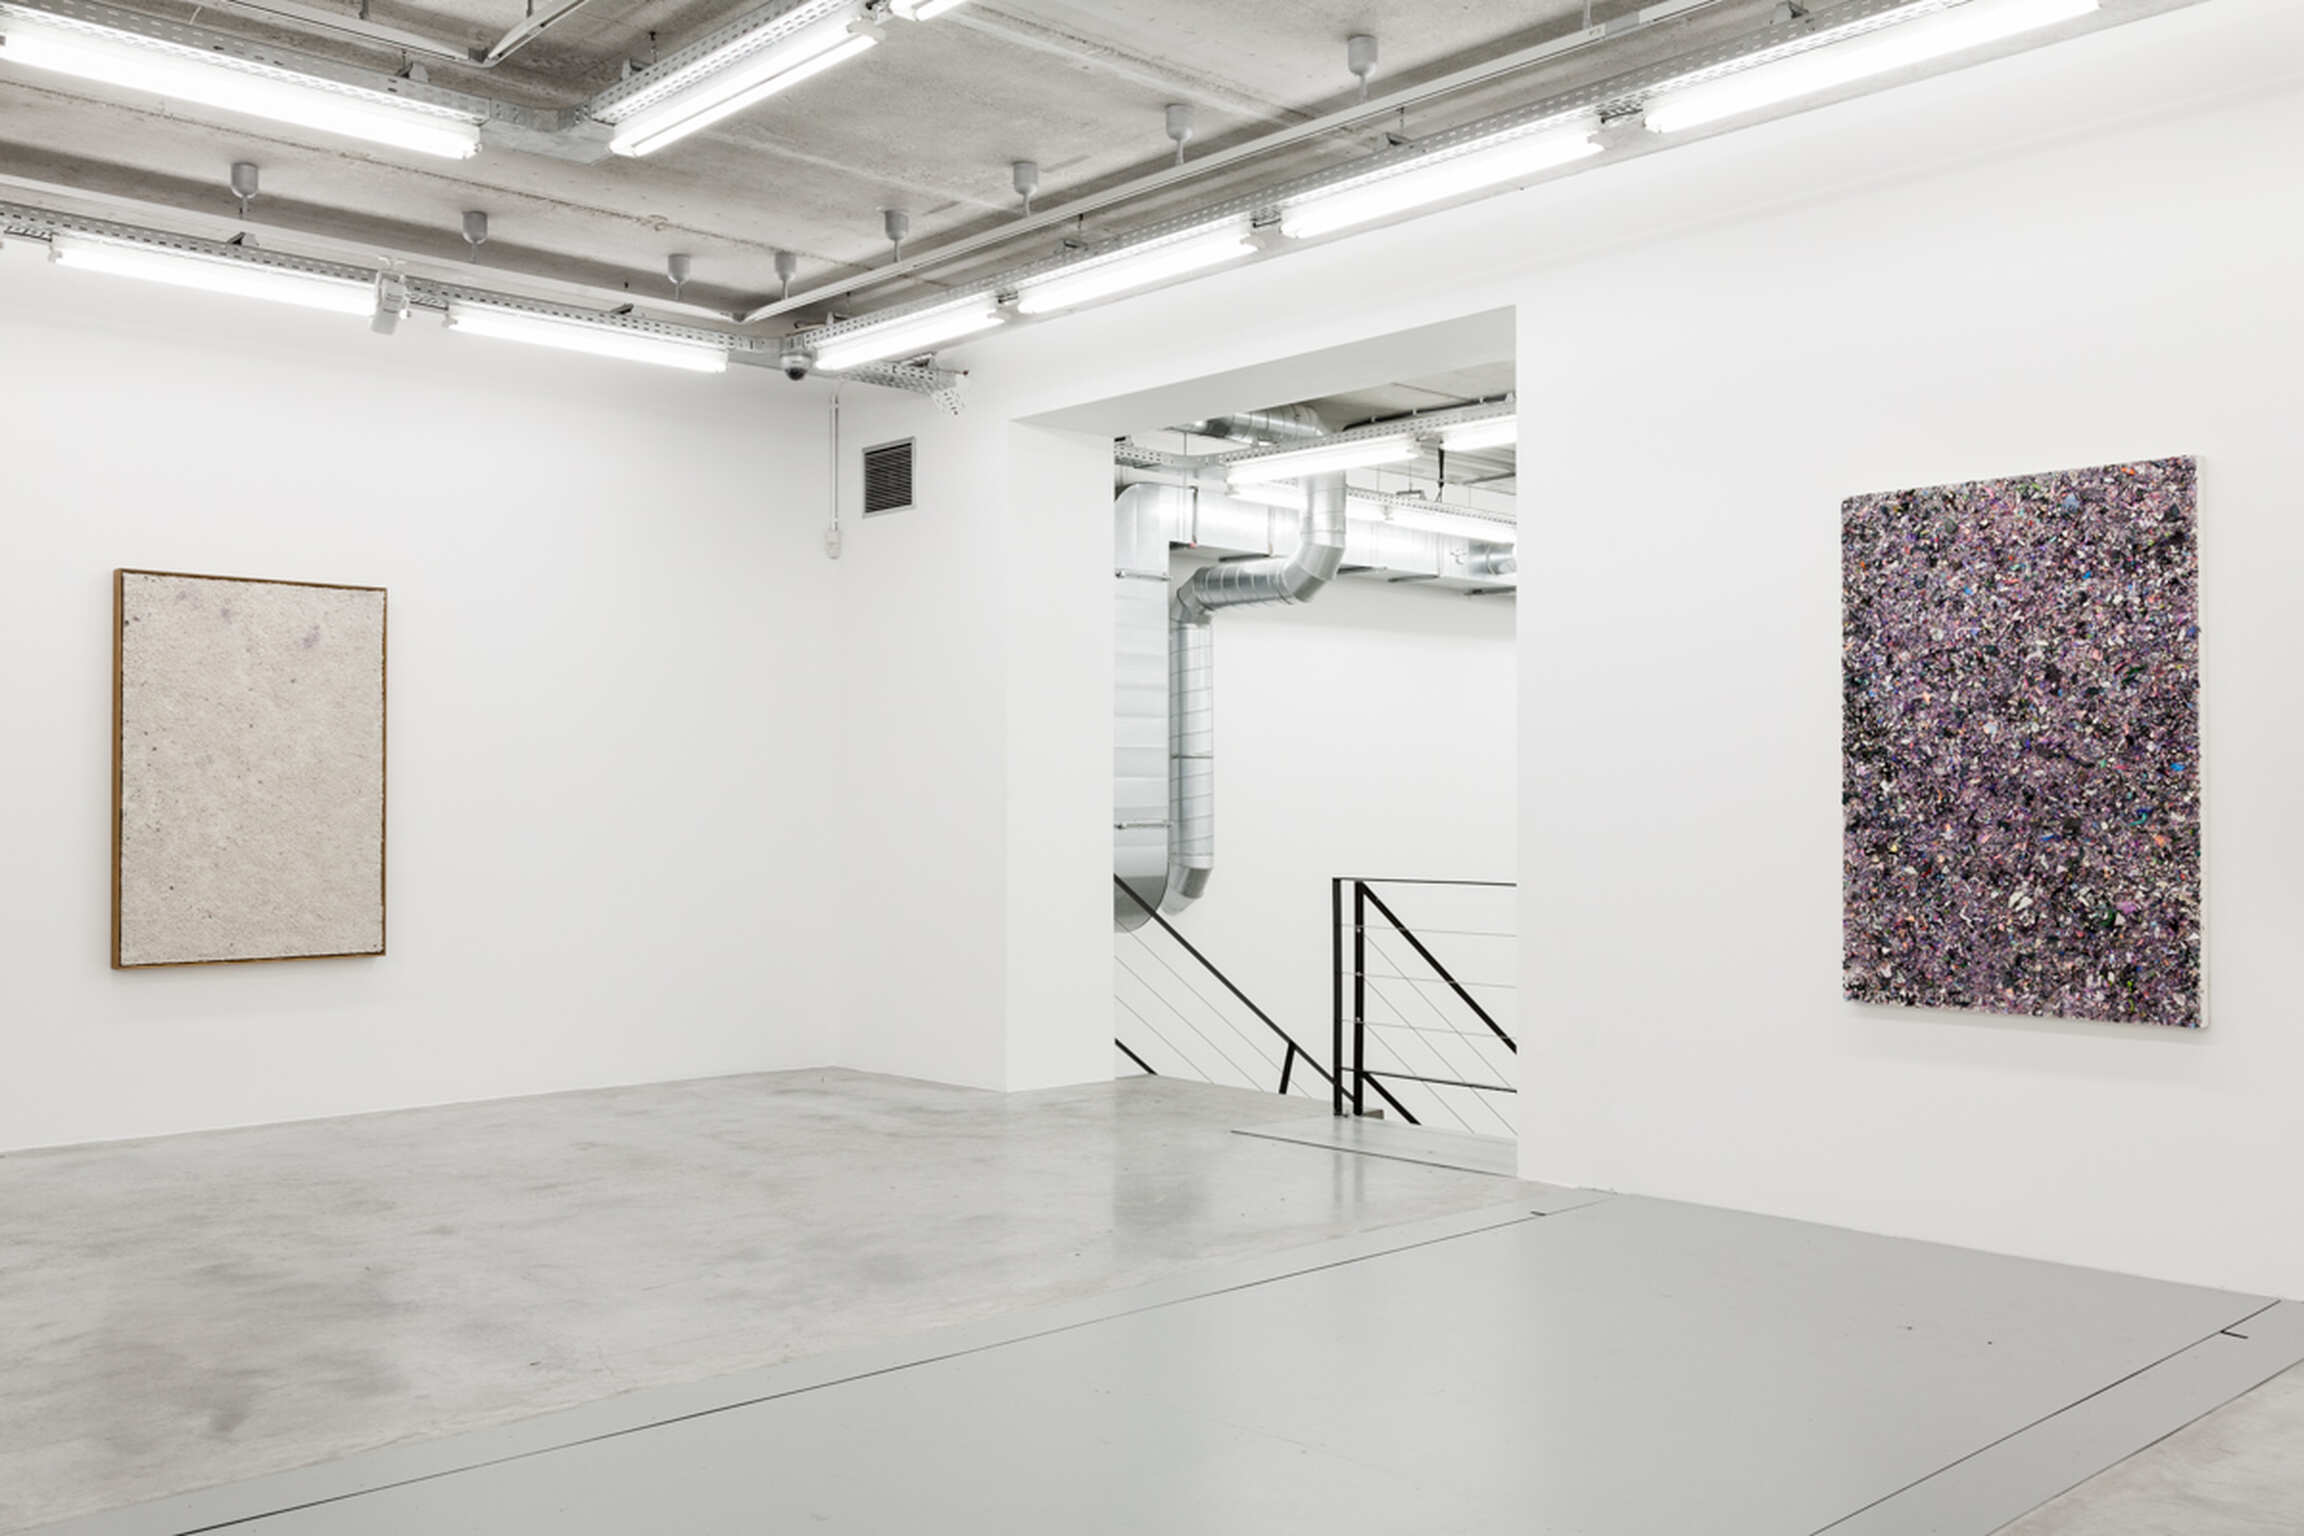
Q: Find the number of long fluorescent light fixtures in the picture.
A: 13